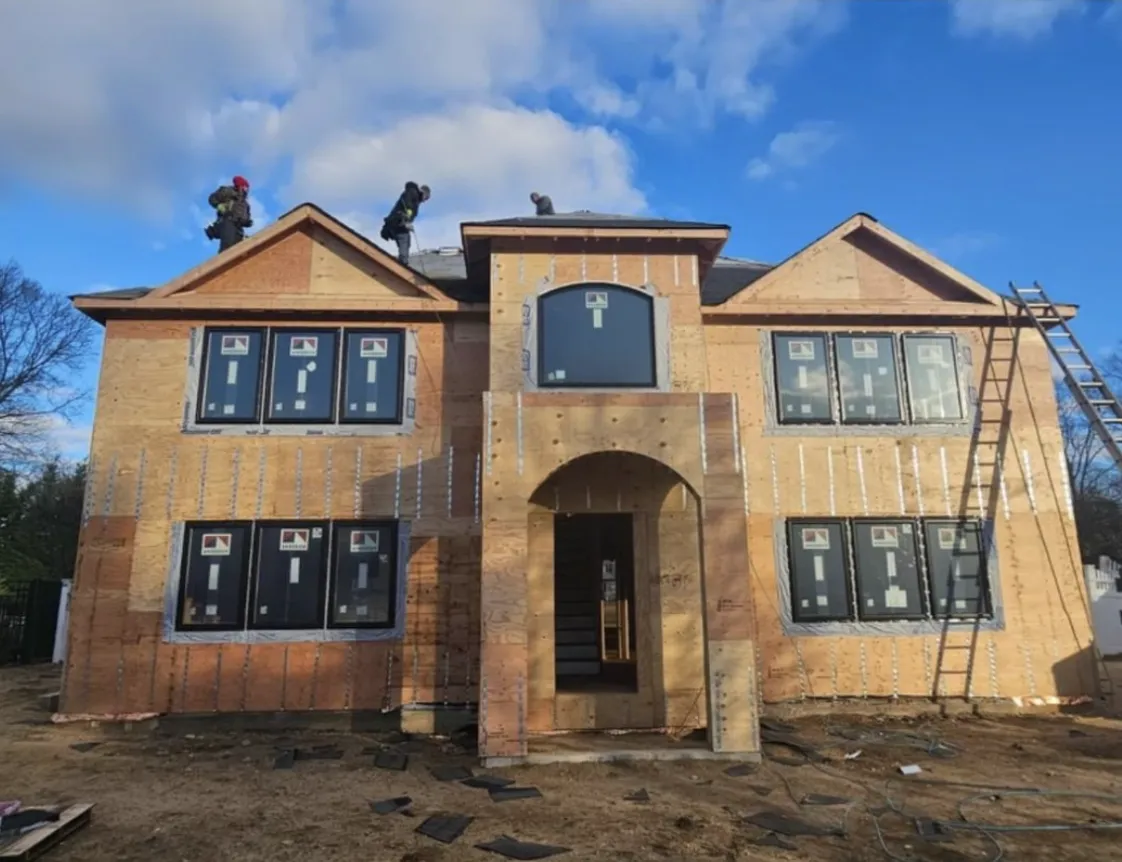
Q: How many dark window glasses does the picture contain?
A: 13